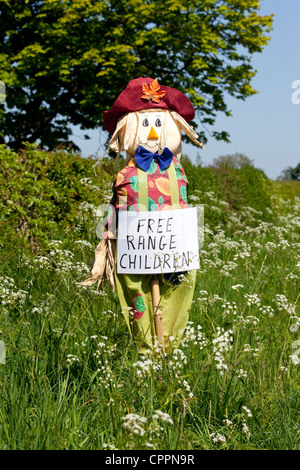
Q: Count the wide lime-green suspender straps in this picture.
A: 2